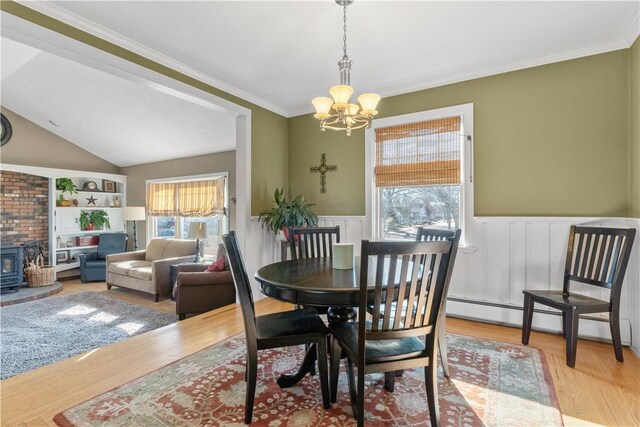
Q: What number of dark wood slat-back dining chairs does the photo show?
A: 5